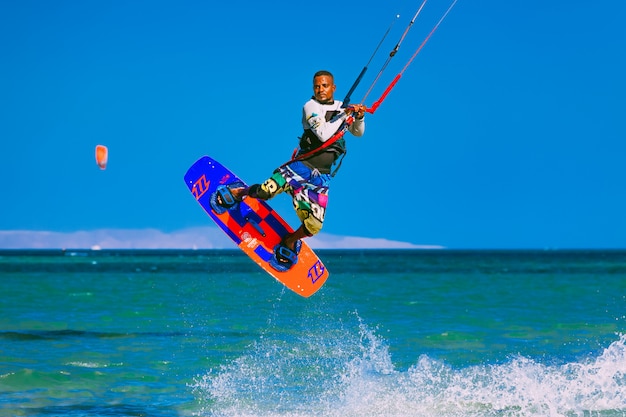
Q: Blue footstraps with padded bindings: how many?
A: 2